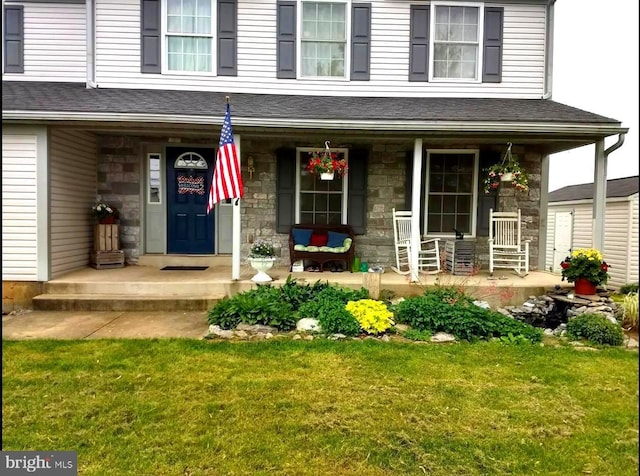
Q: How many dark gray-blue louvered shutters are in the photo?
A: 11